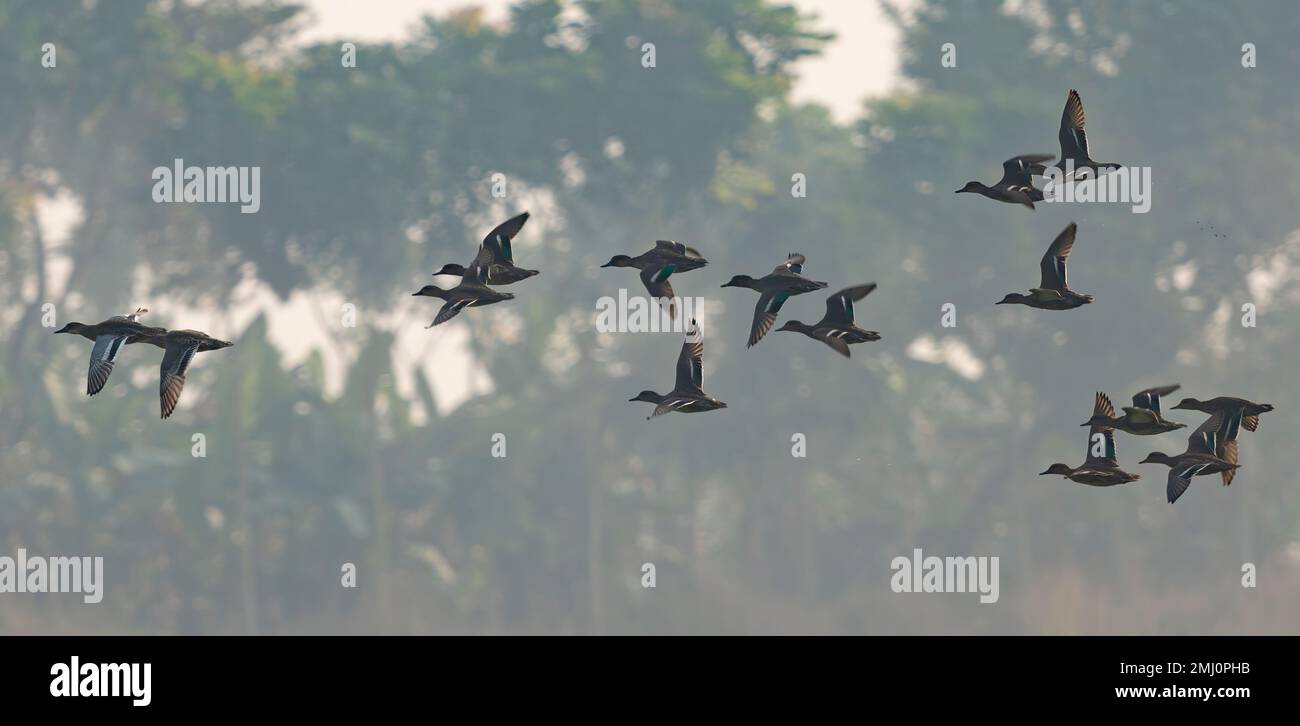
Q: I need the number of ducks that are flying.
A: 15